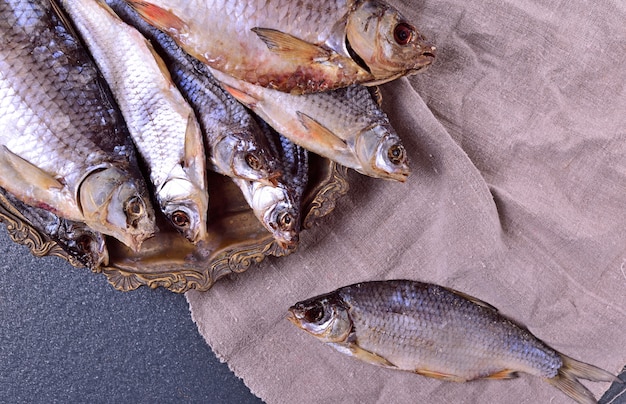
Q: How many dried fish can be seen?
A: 8